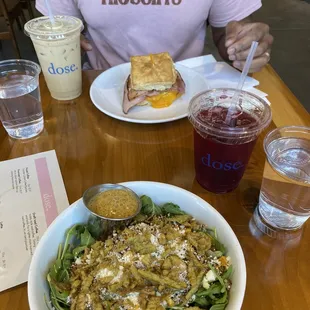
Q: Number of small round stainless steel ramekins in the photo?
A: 1